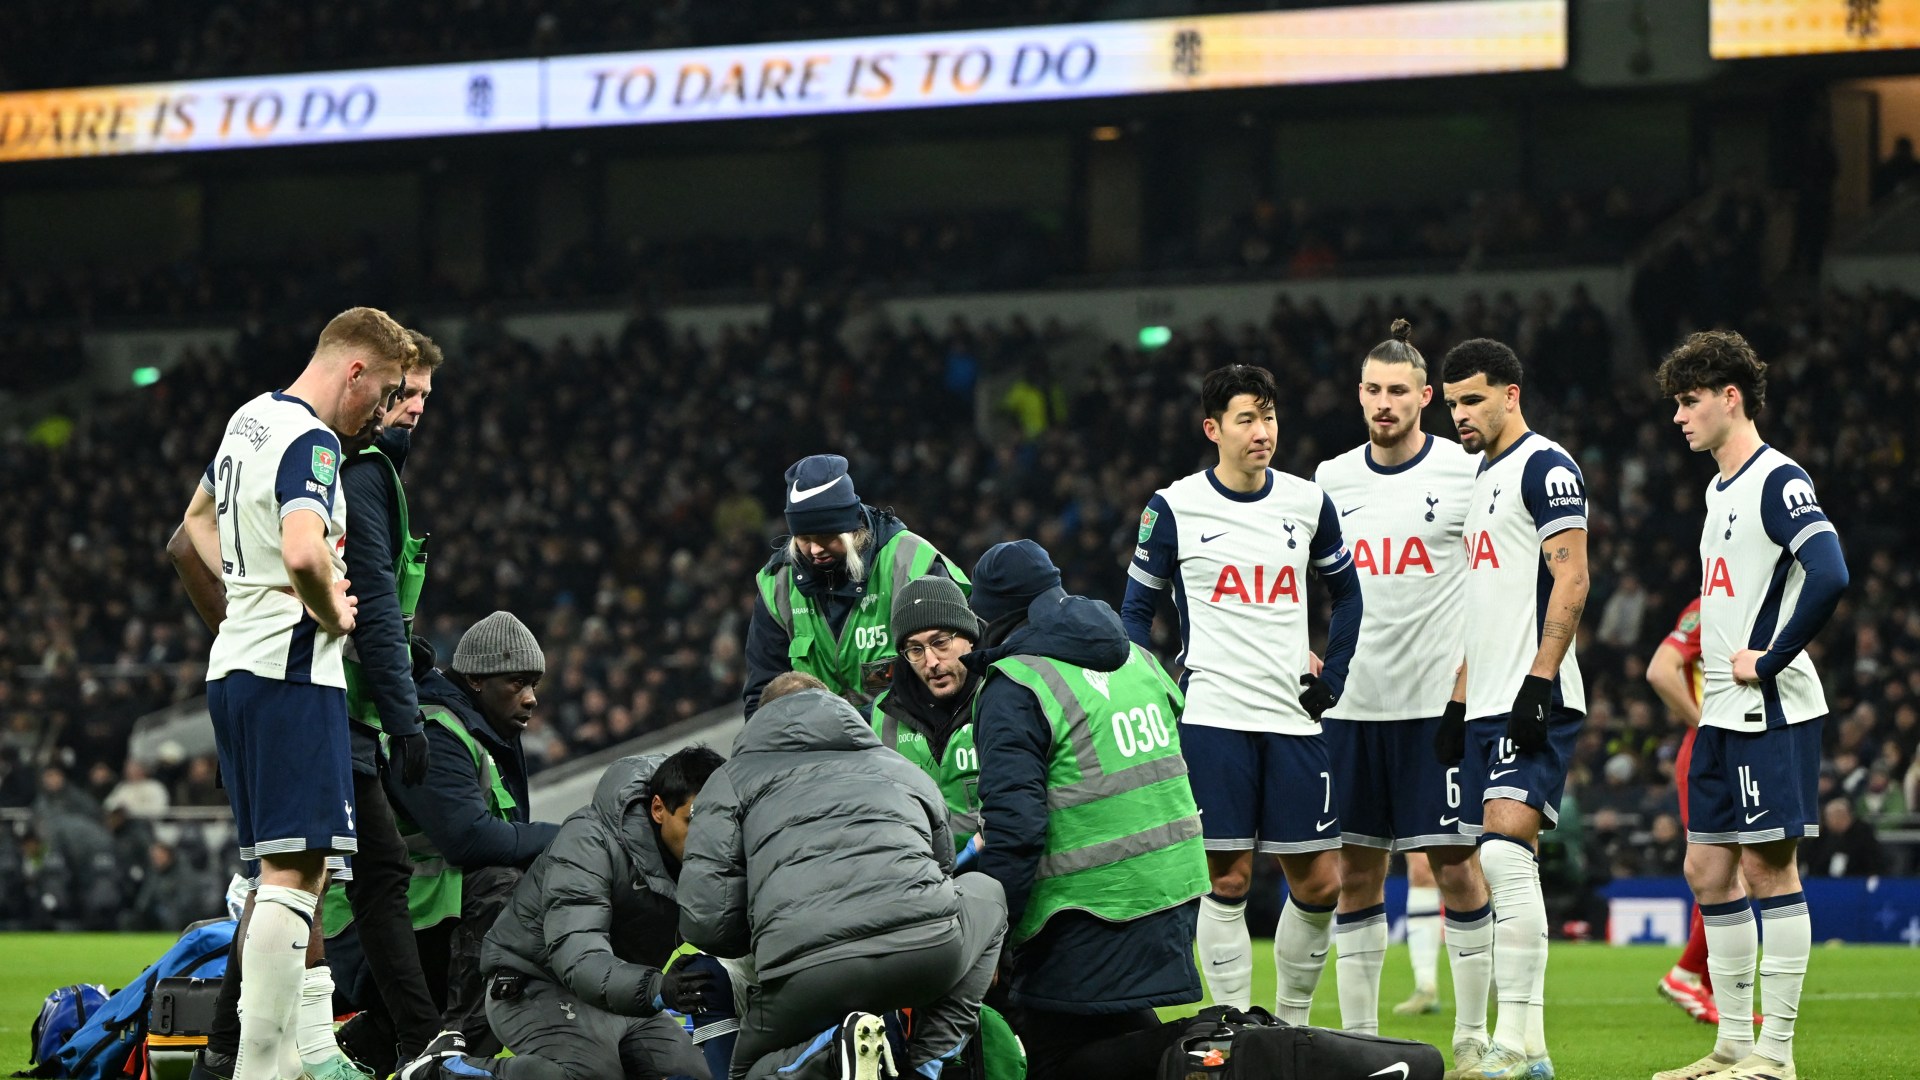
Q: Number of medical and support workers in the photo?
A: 7